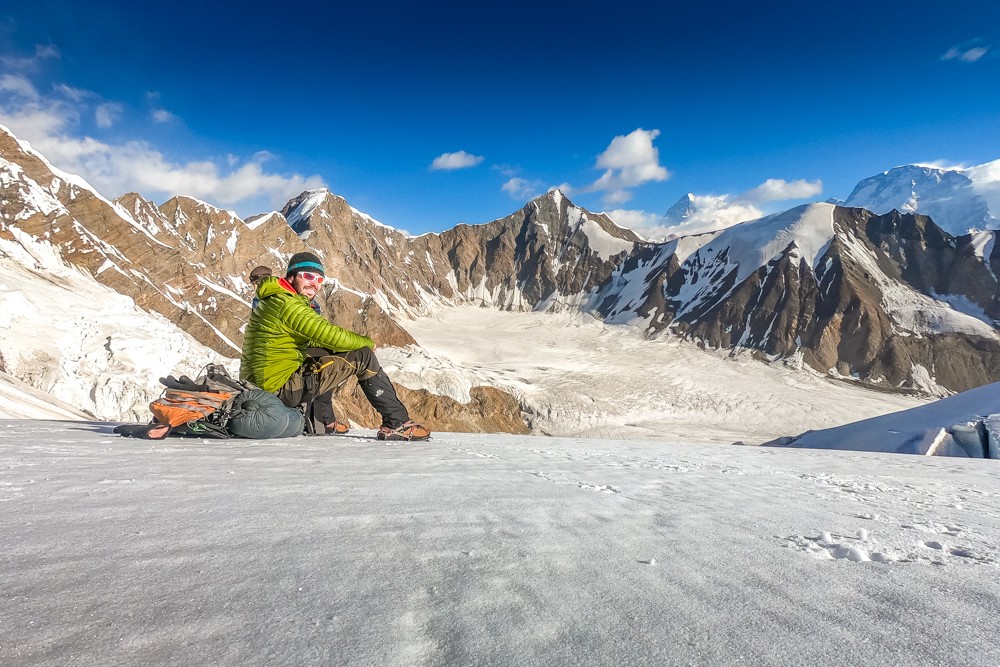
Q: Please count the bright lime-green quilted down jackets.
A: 1